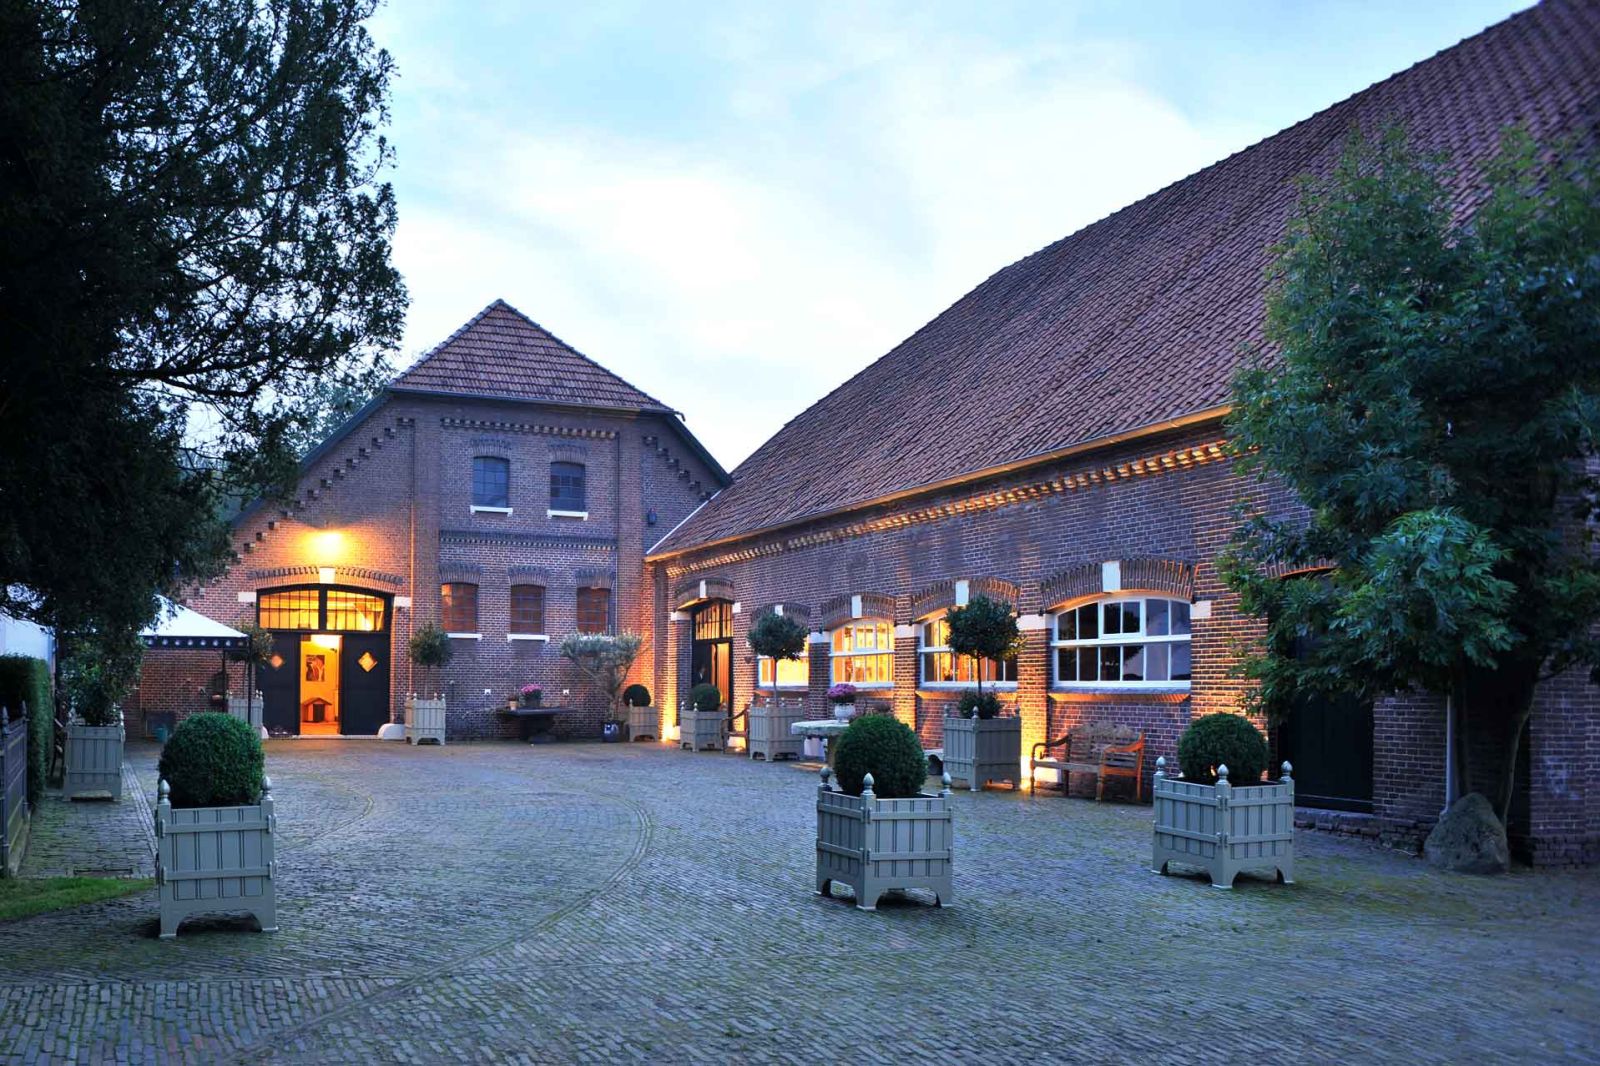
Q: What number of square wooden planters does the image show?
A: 10